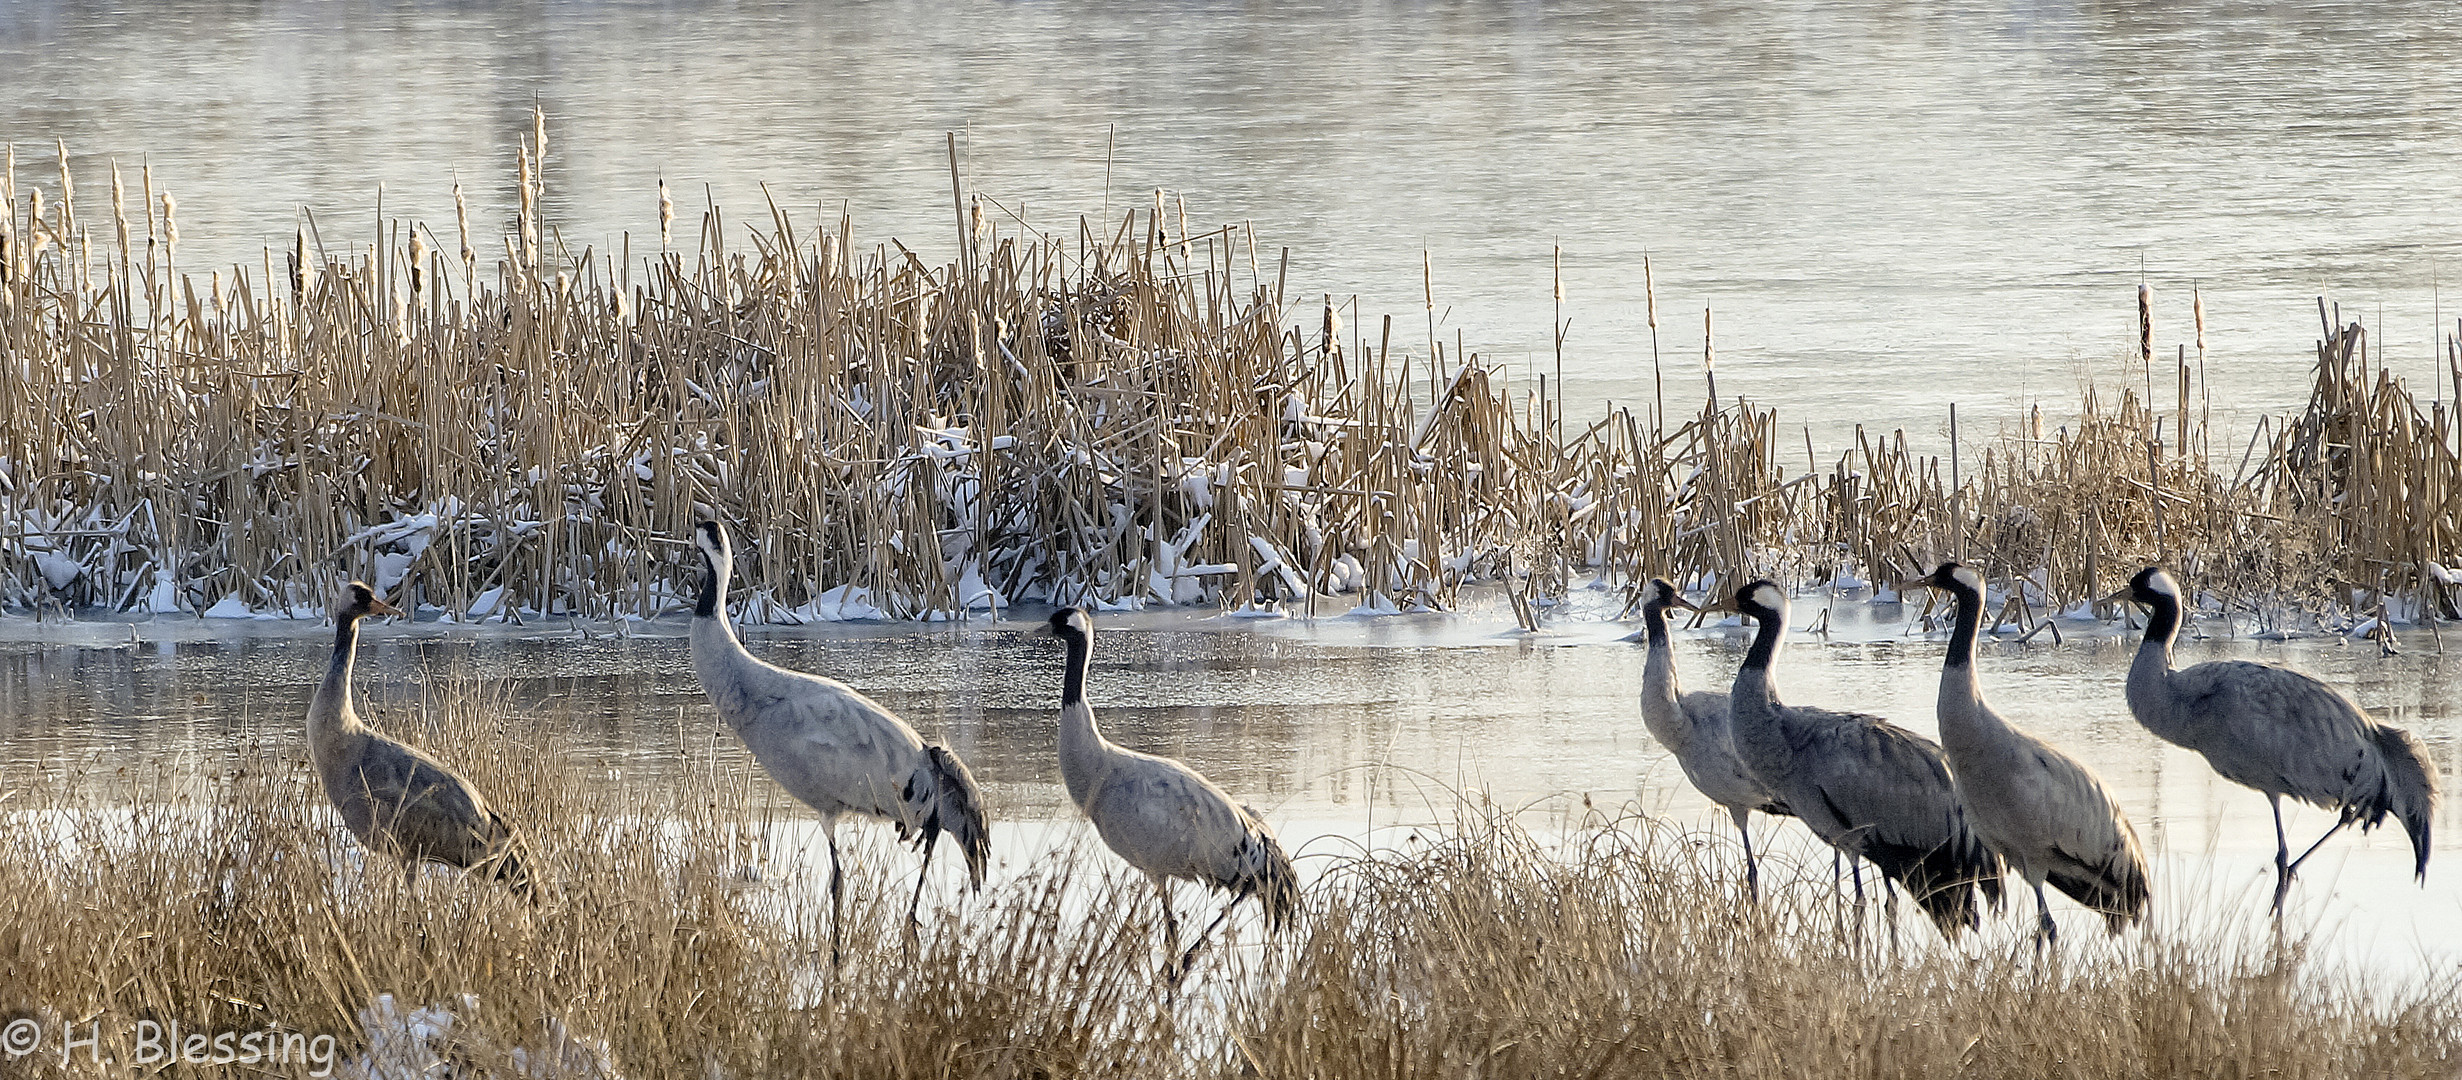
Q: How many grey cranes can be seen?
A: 7